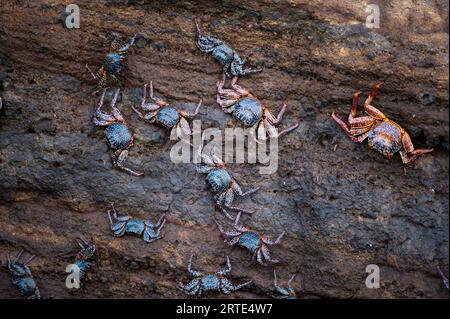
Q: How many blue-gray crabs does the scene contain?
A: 12